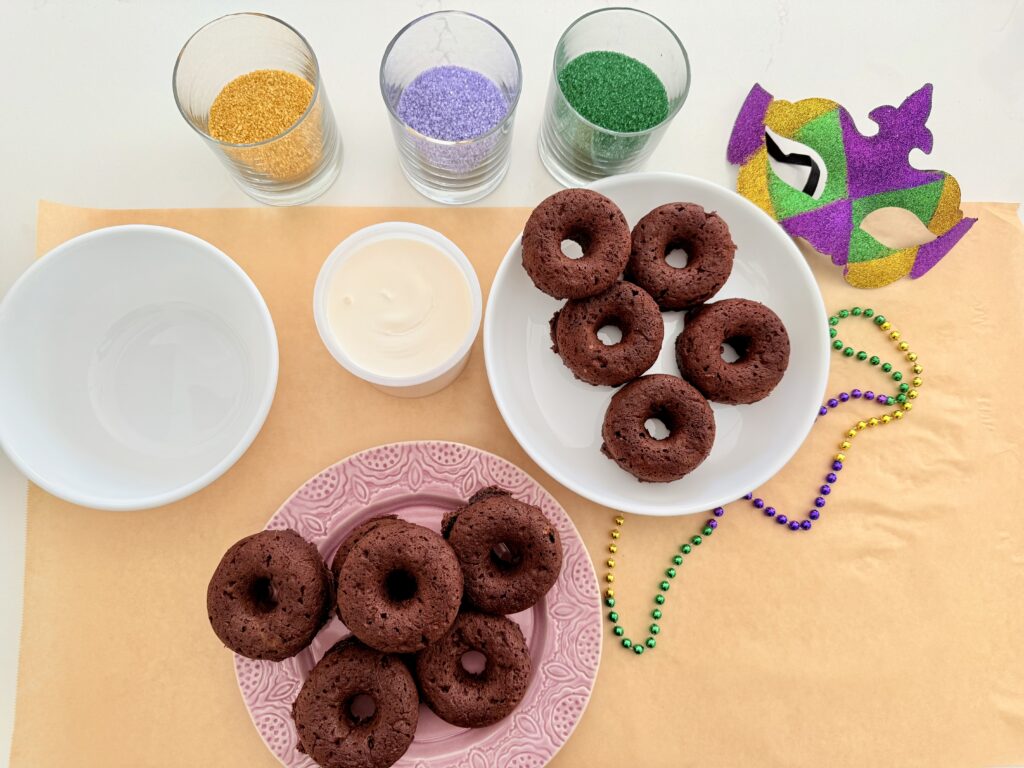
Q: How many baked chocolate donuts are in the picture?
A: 11